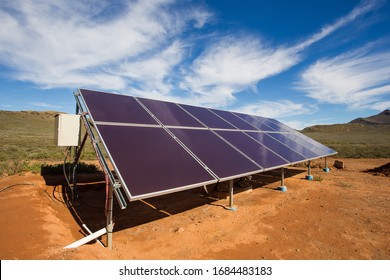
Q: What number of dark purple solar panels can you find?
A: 14